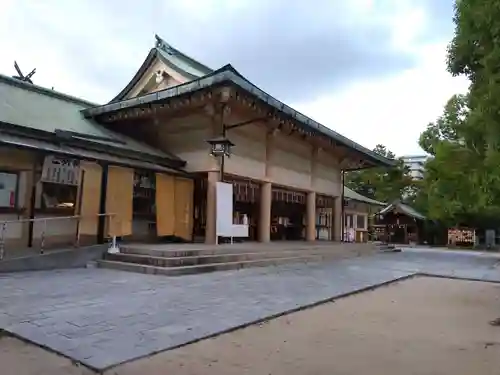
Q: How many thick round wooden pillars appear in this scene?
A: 4